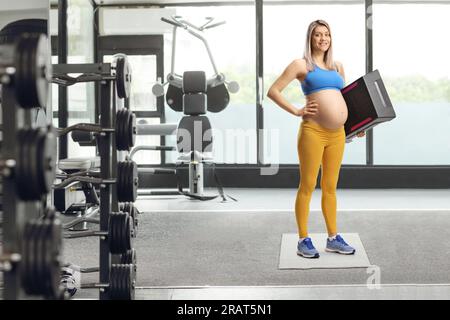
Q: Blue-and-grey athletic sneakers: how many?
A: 2